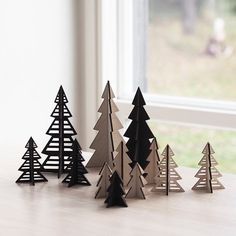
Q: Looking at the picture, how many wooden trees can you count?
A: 12